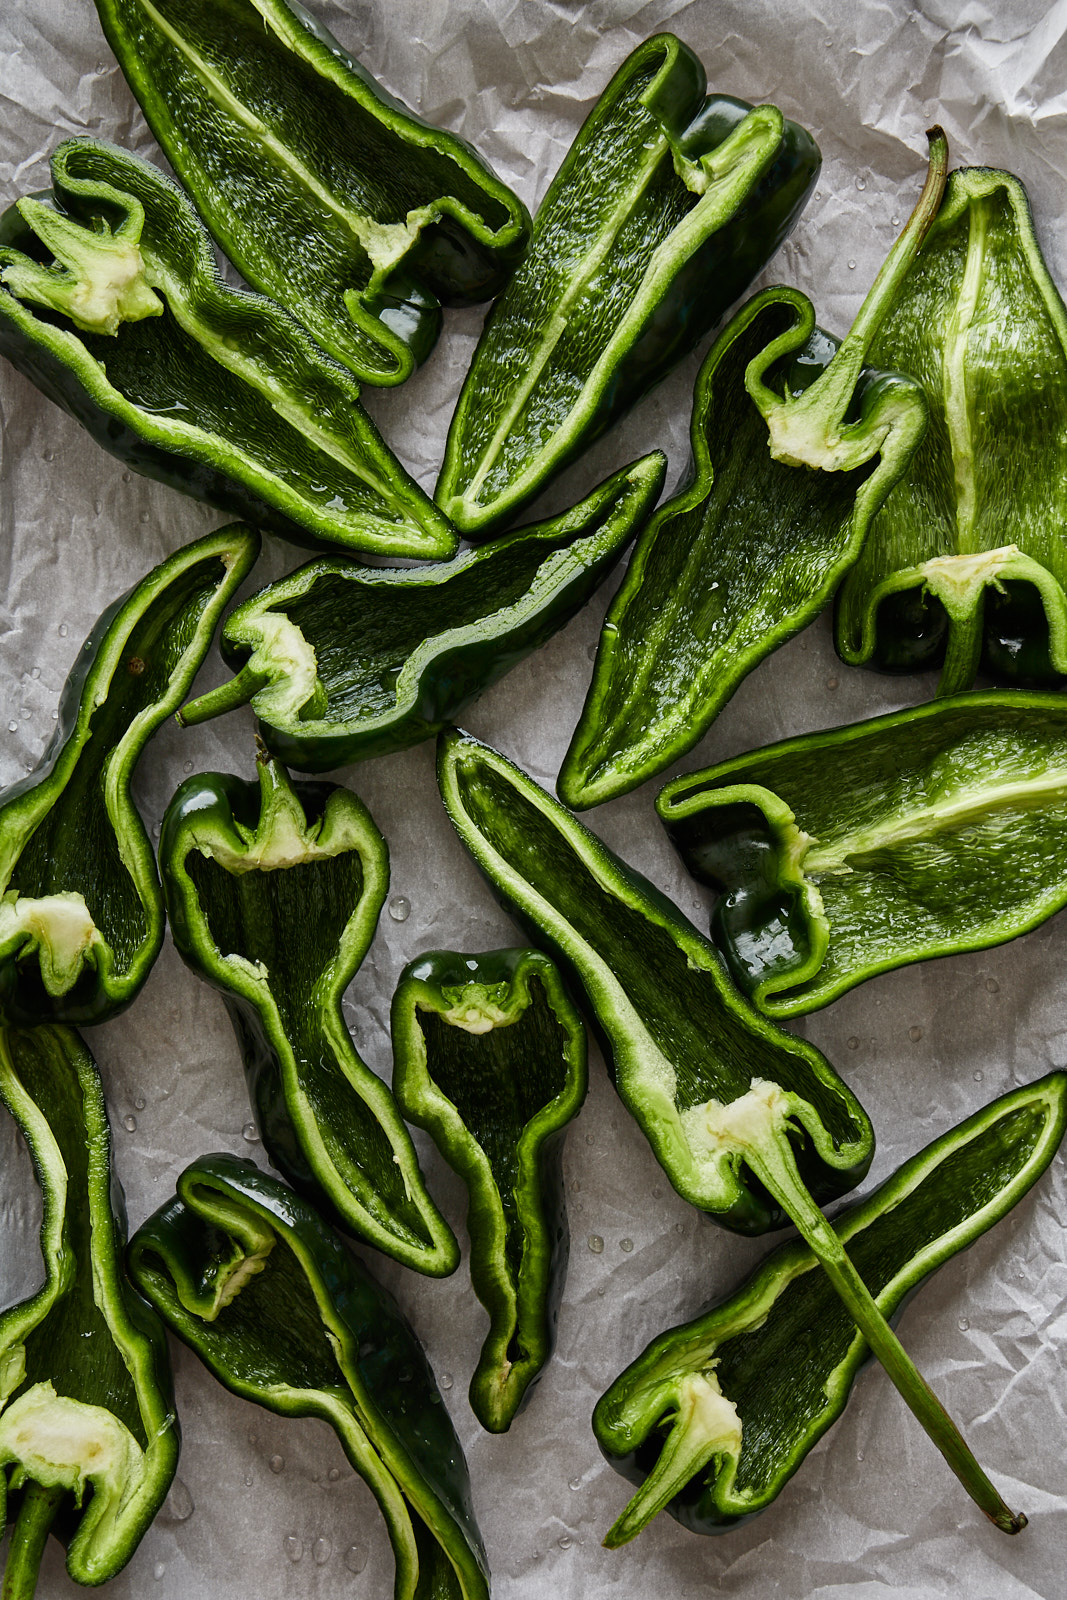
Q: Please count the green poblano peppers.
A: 14